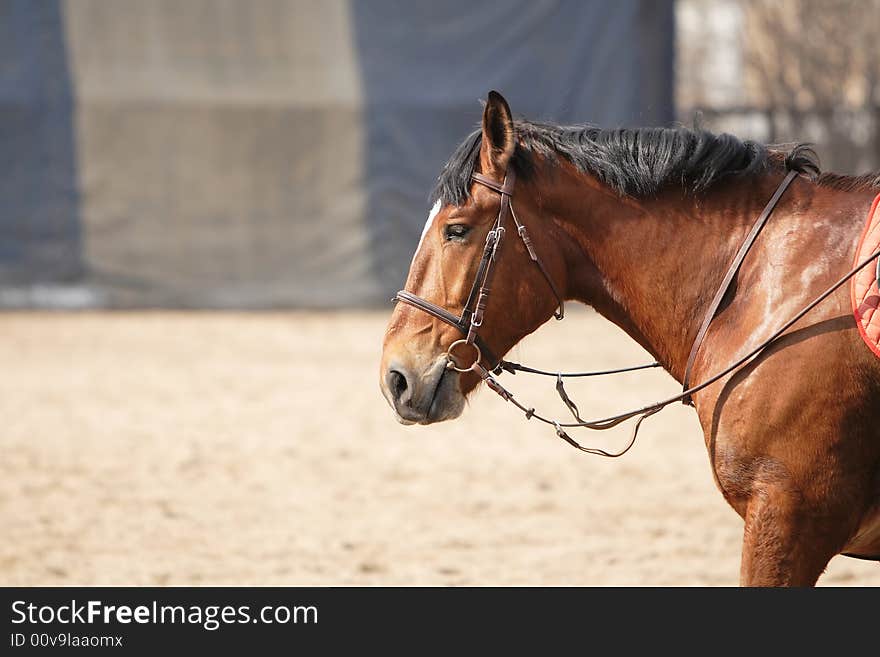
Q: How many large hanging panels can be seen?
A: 3